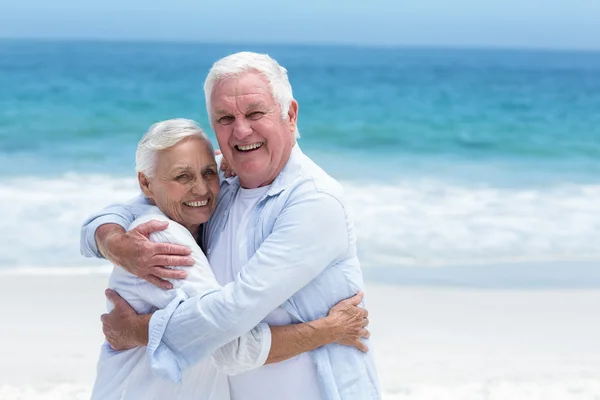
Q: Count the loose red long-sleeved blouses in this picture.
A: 0